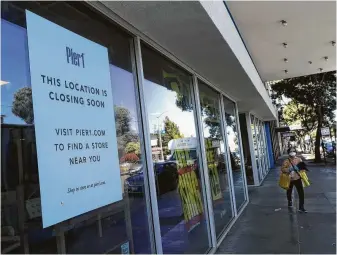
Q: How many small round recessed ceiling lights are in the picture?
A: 8